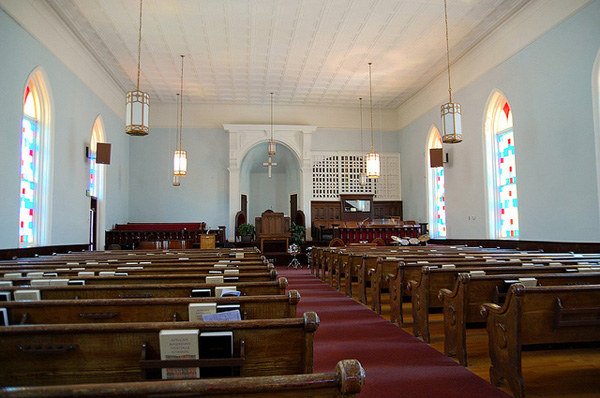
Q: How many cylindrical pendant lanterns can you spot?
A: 7